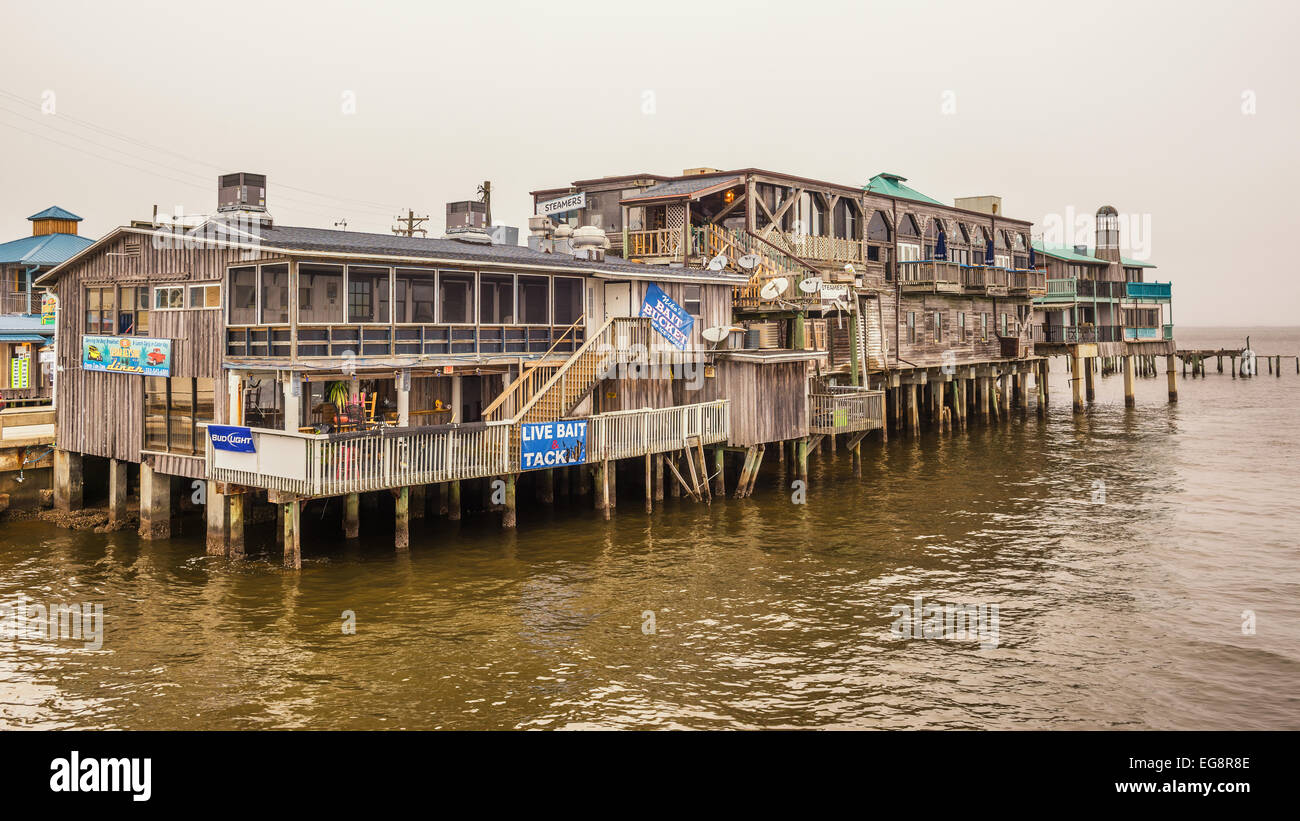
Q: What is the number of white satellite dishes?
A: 5